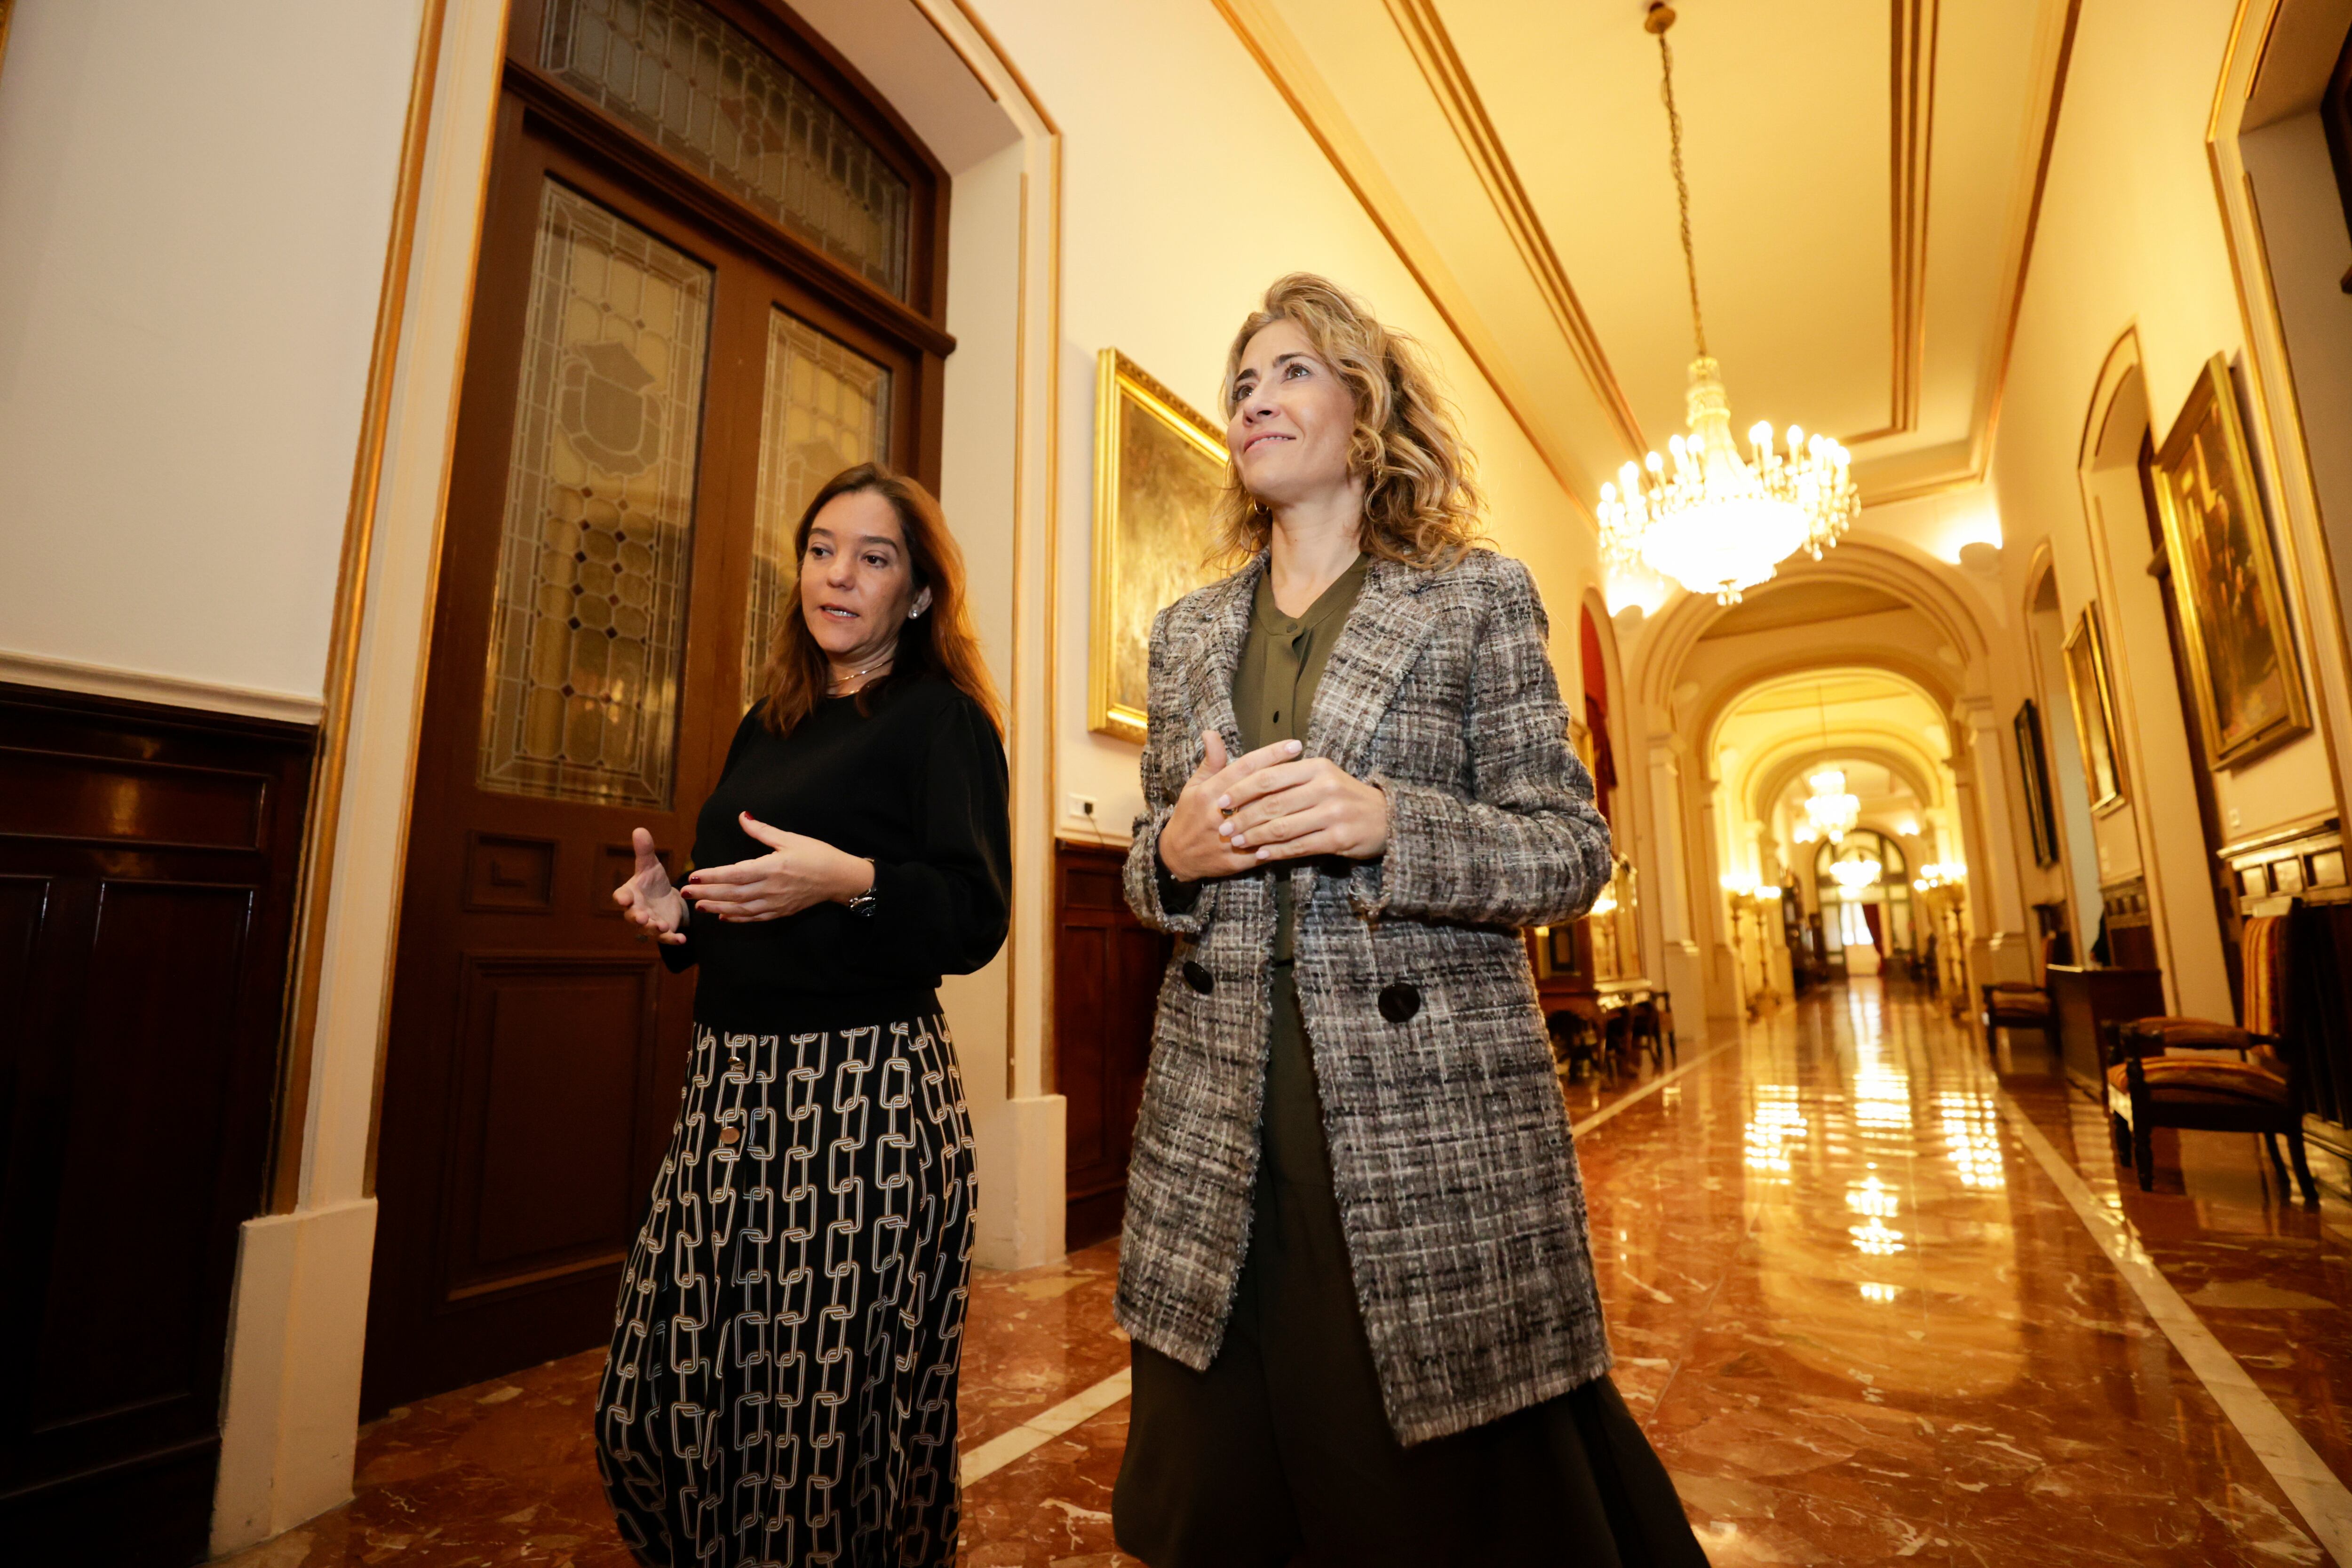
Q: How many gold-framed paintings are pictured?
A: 3